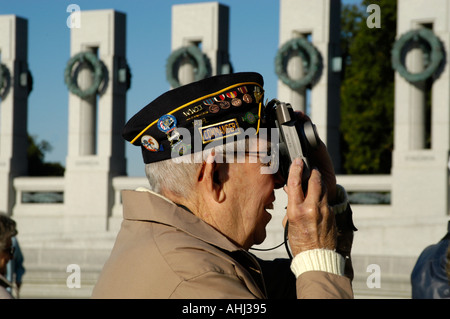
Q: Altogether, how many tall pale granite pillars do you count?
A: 5